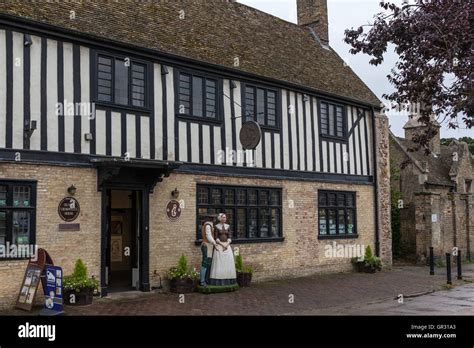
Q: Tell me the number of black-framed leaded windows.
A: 7